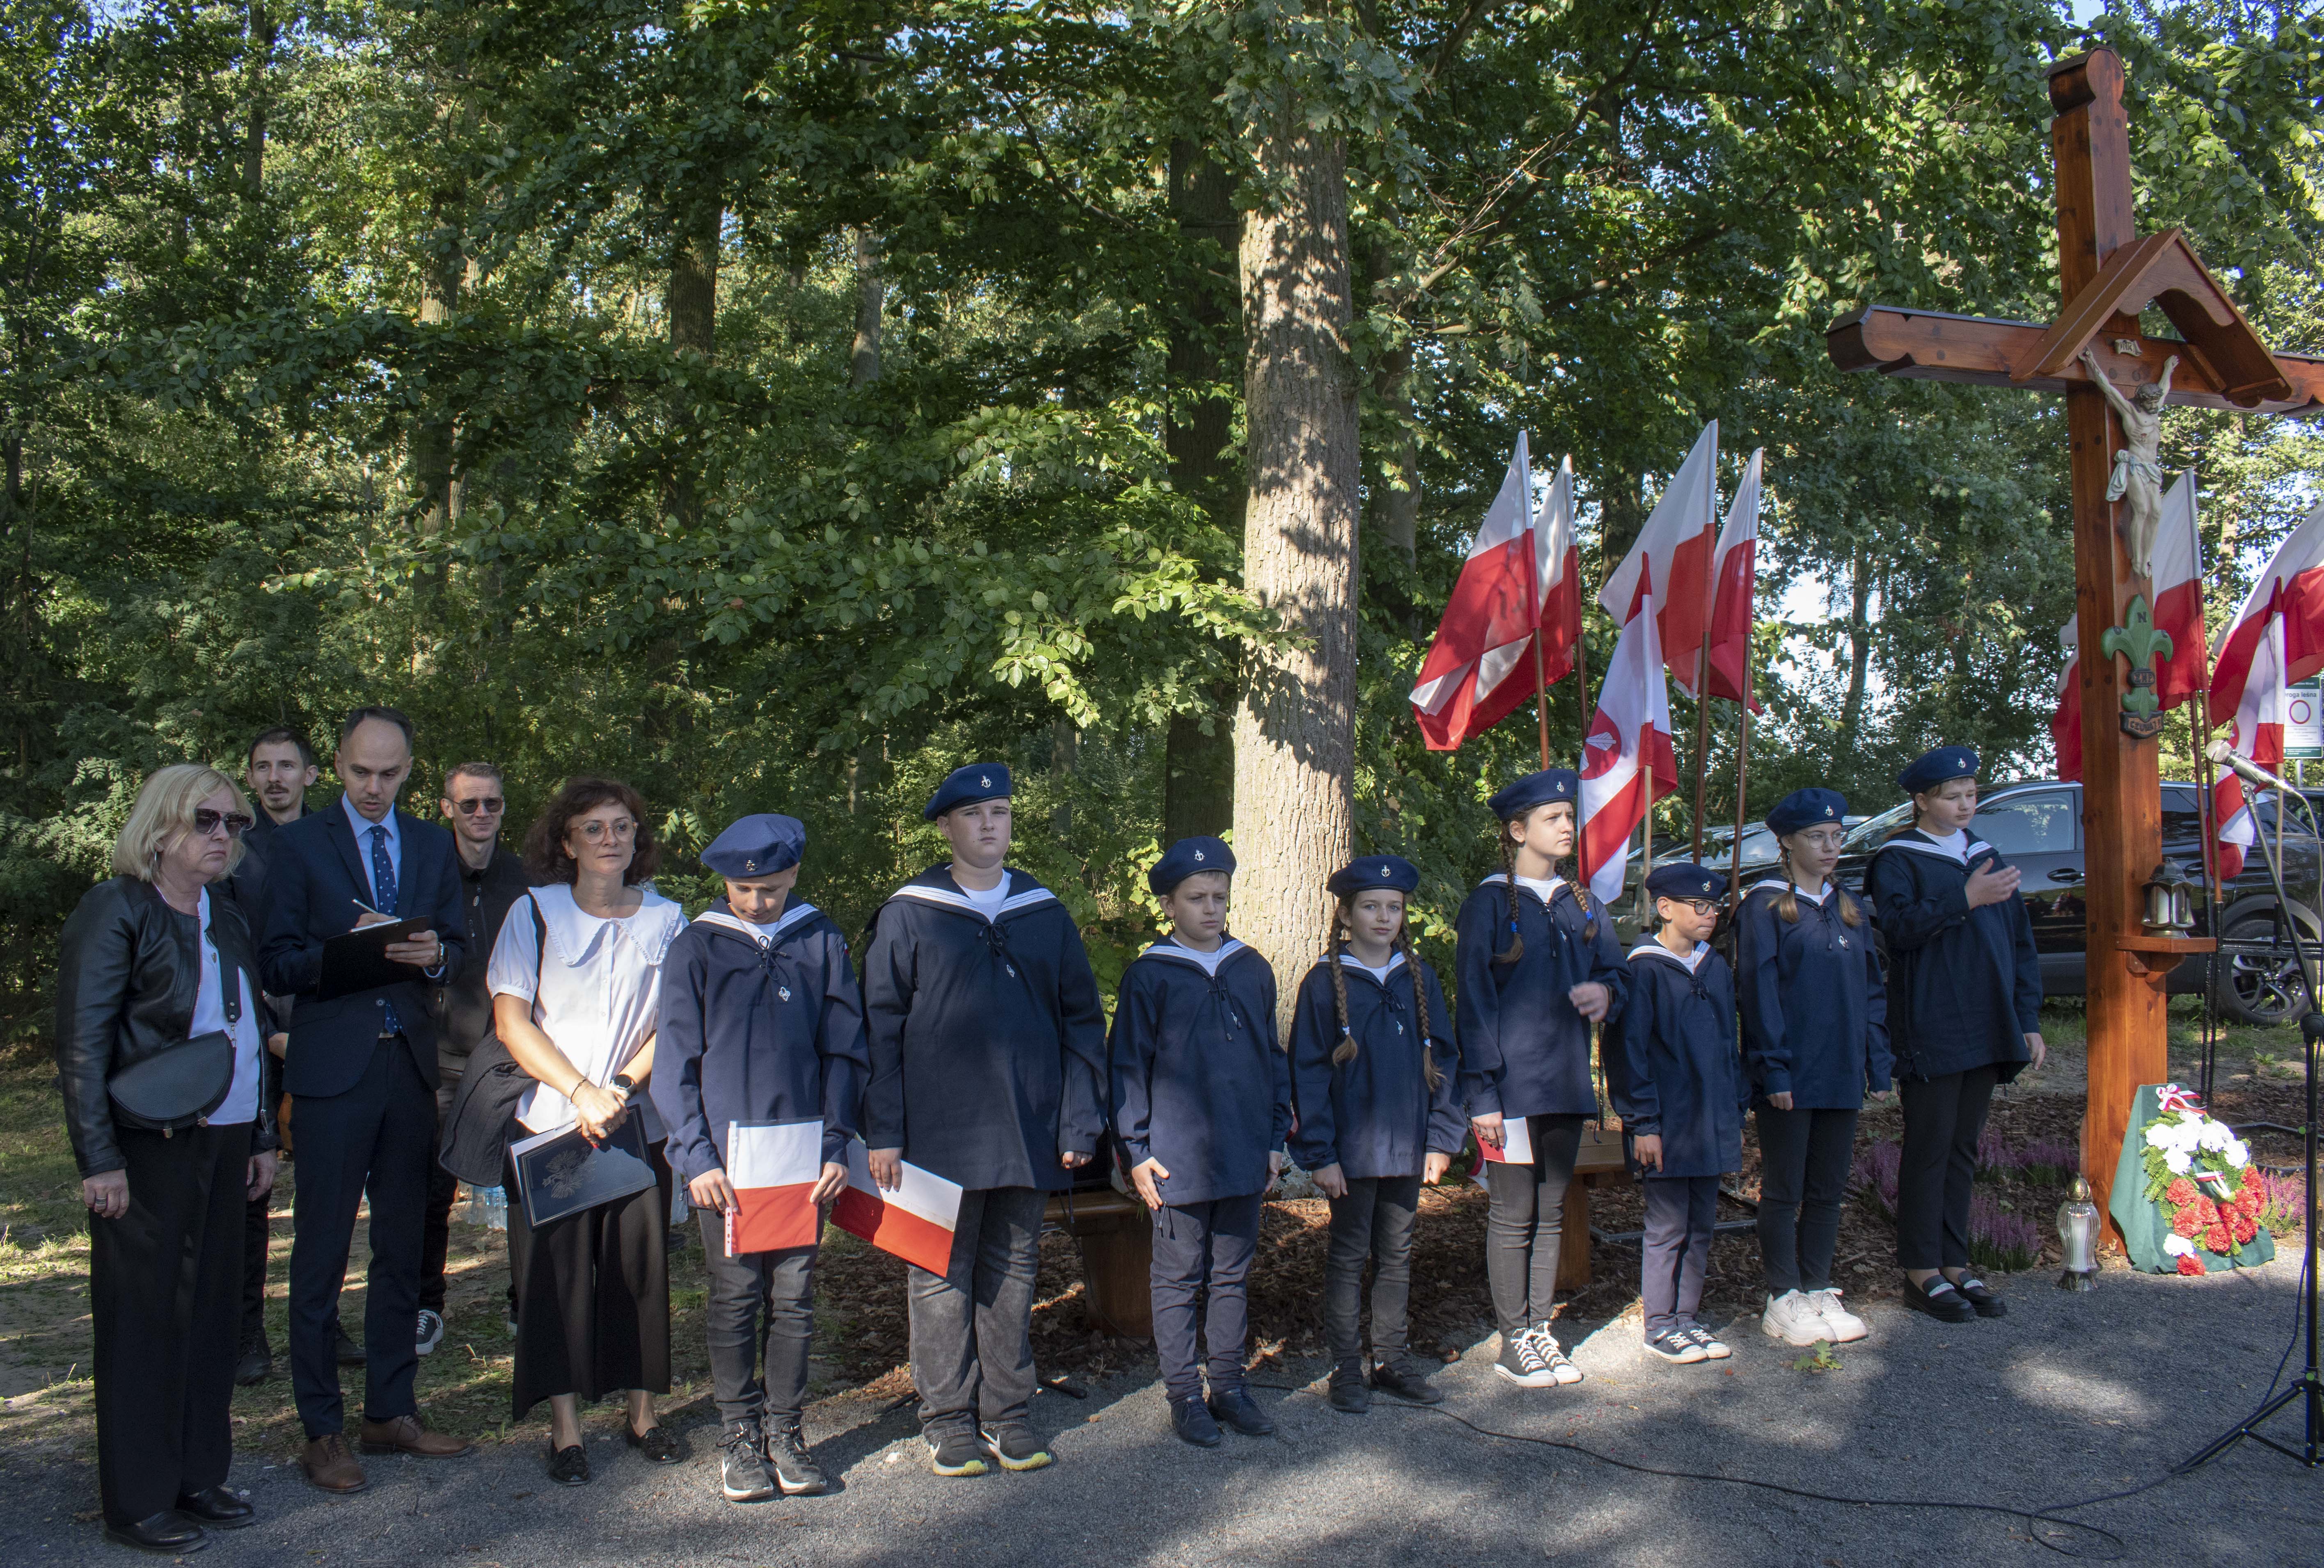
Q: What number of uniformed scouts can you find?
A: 8